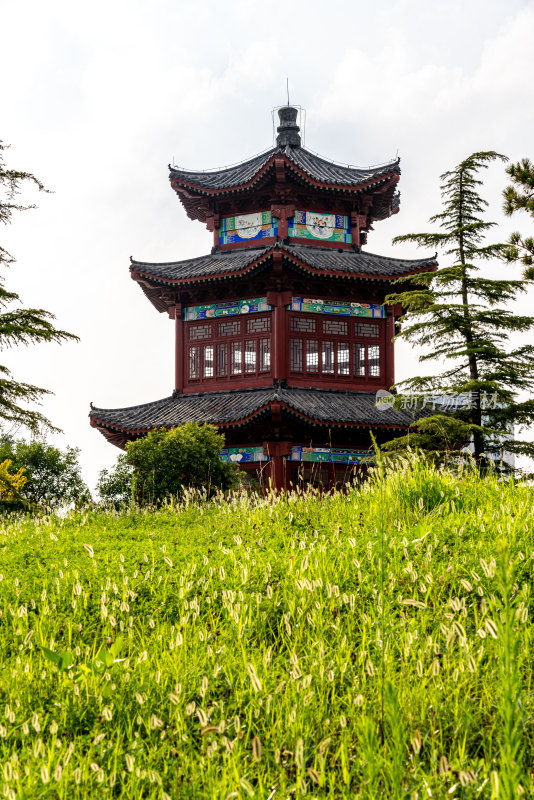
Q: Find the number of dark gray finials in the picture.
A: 1